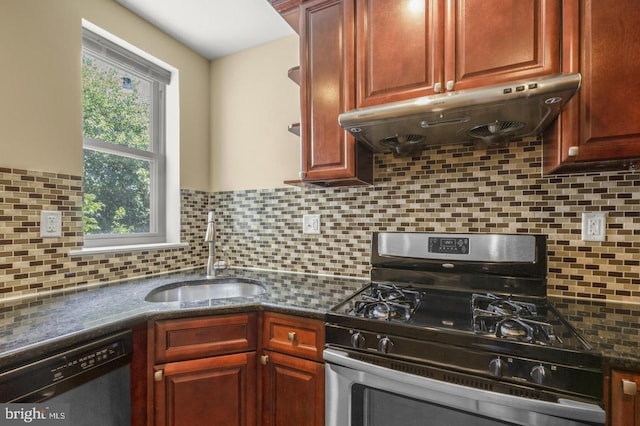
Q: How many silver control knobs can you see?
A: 4